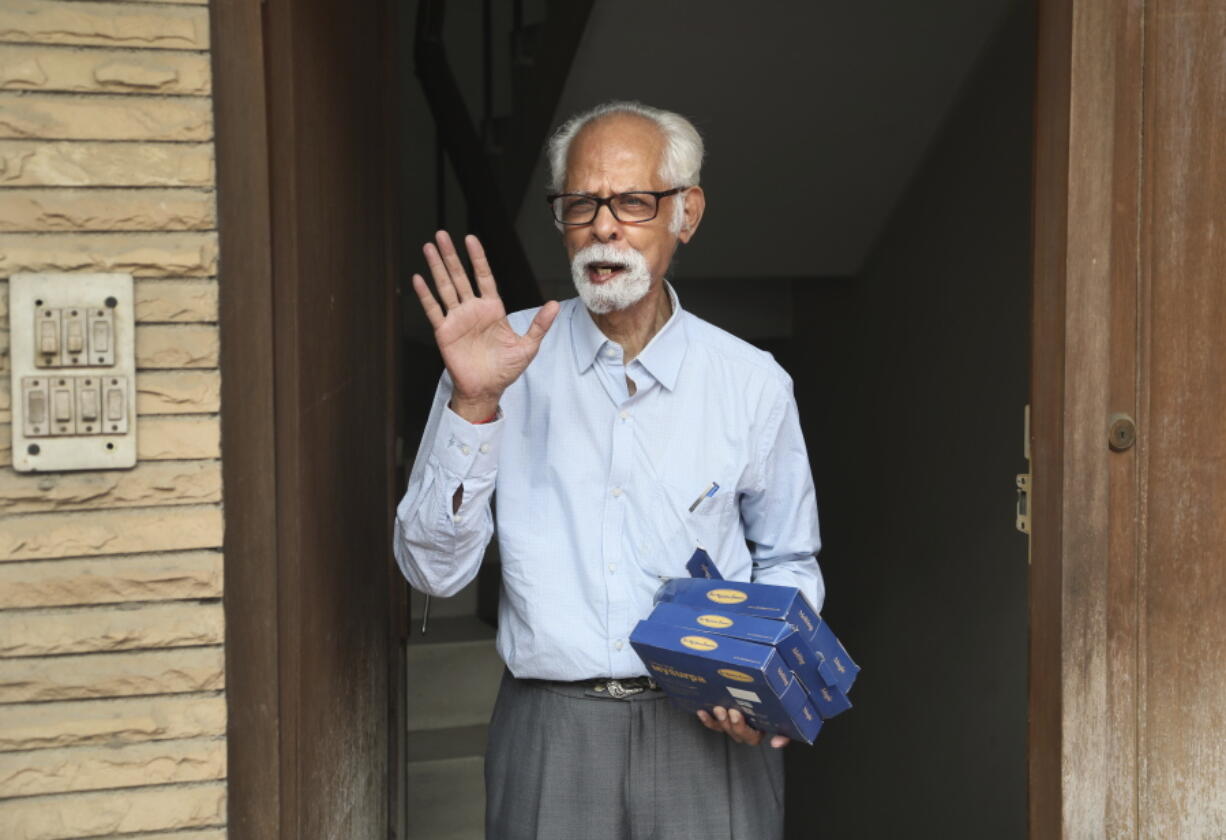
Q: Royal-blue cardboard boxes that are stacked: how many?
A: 3